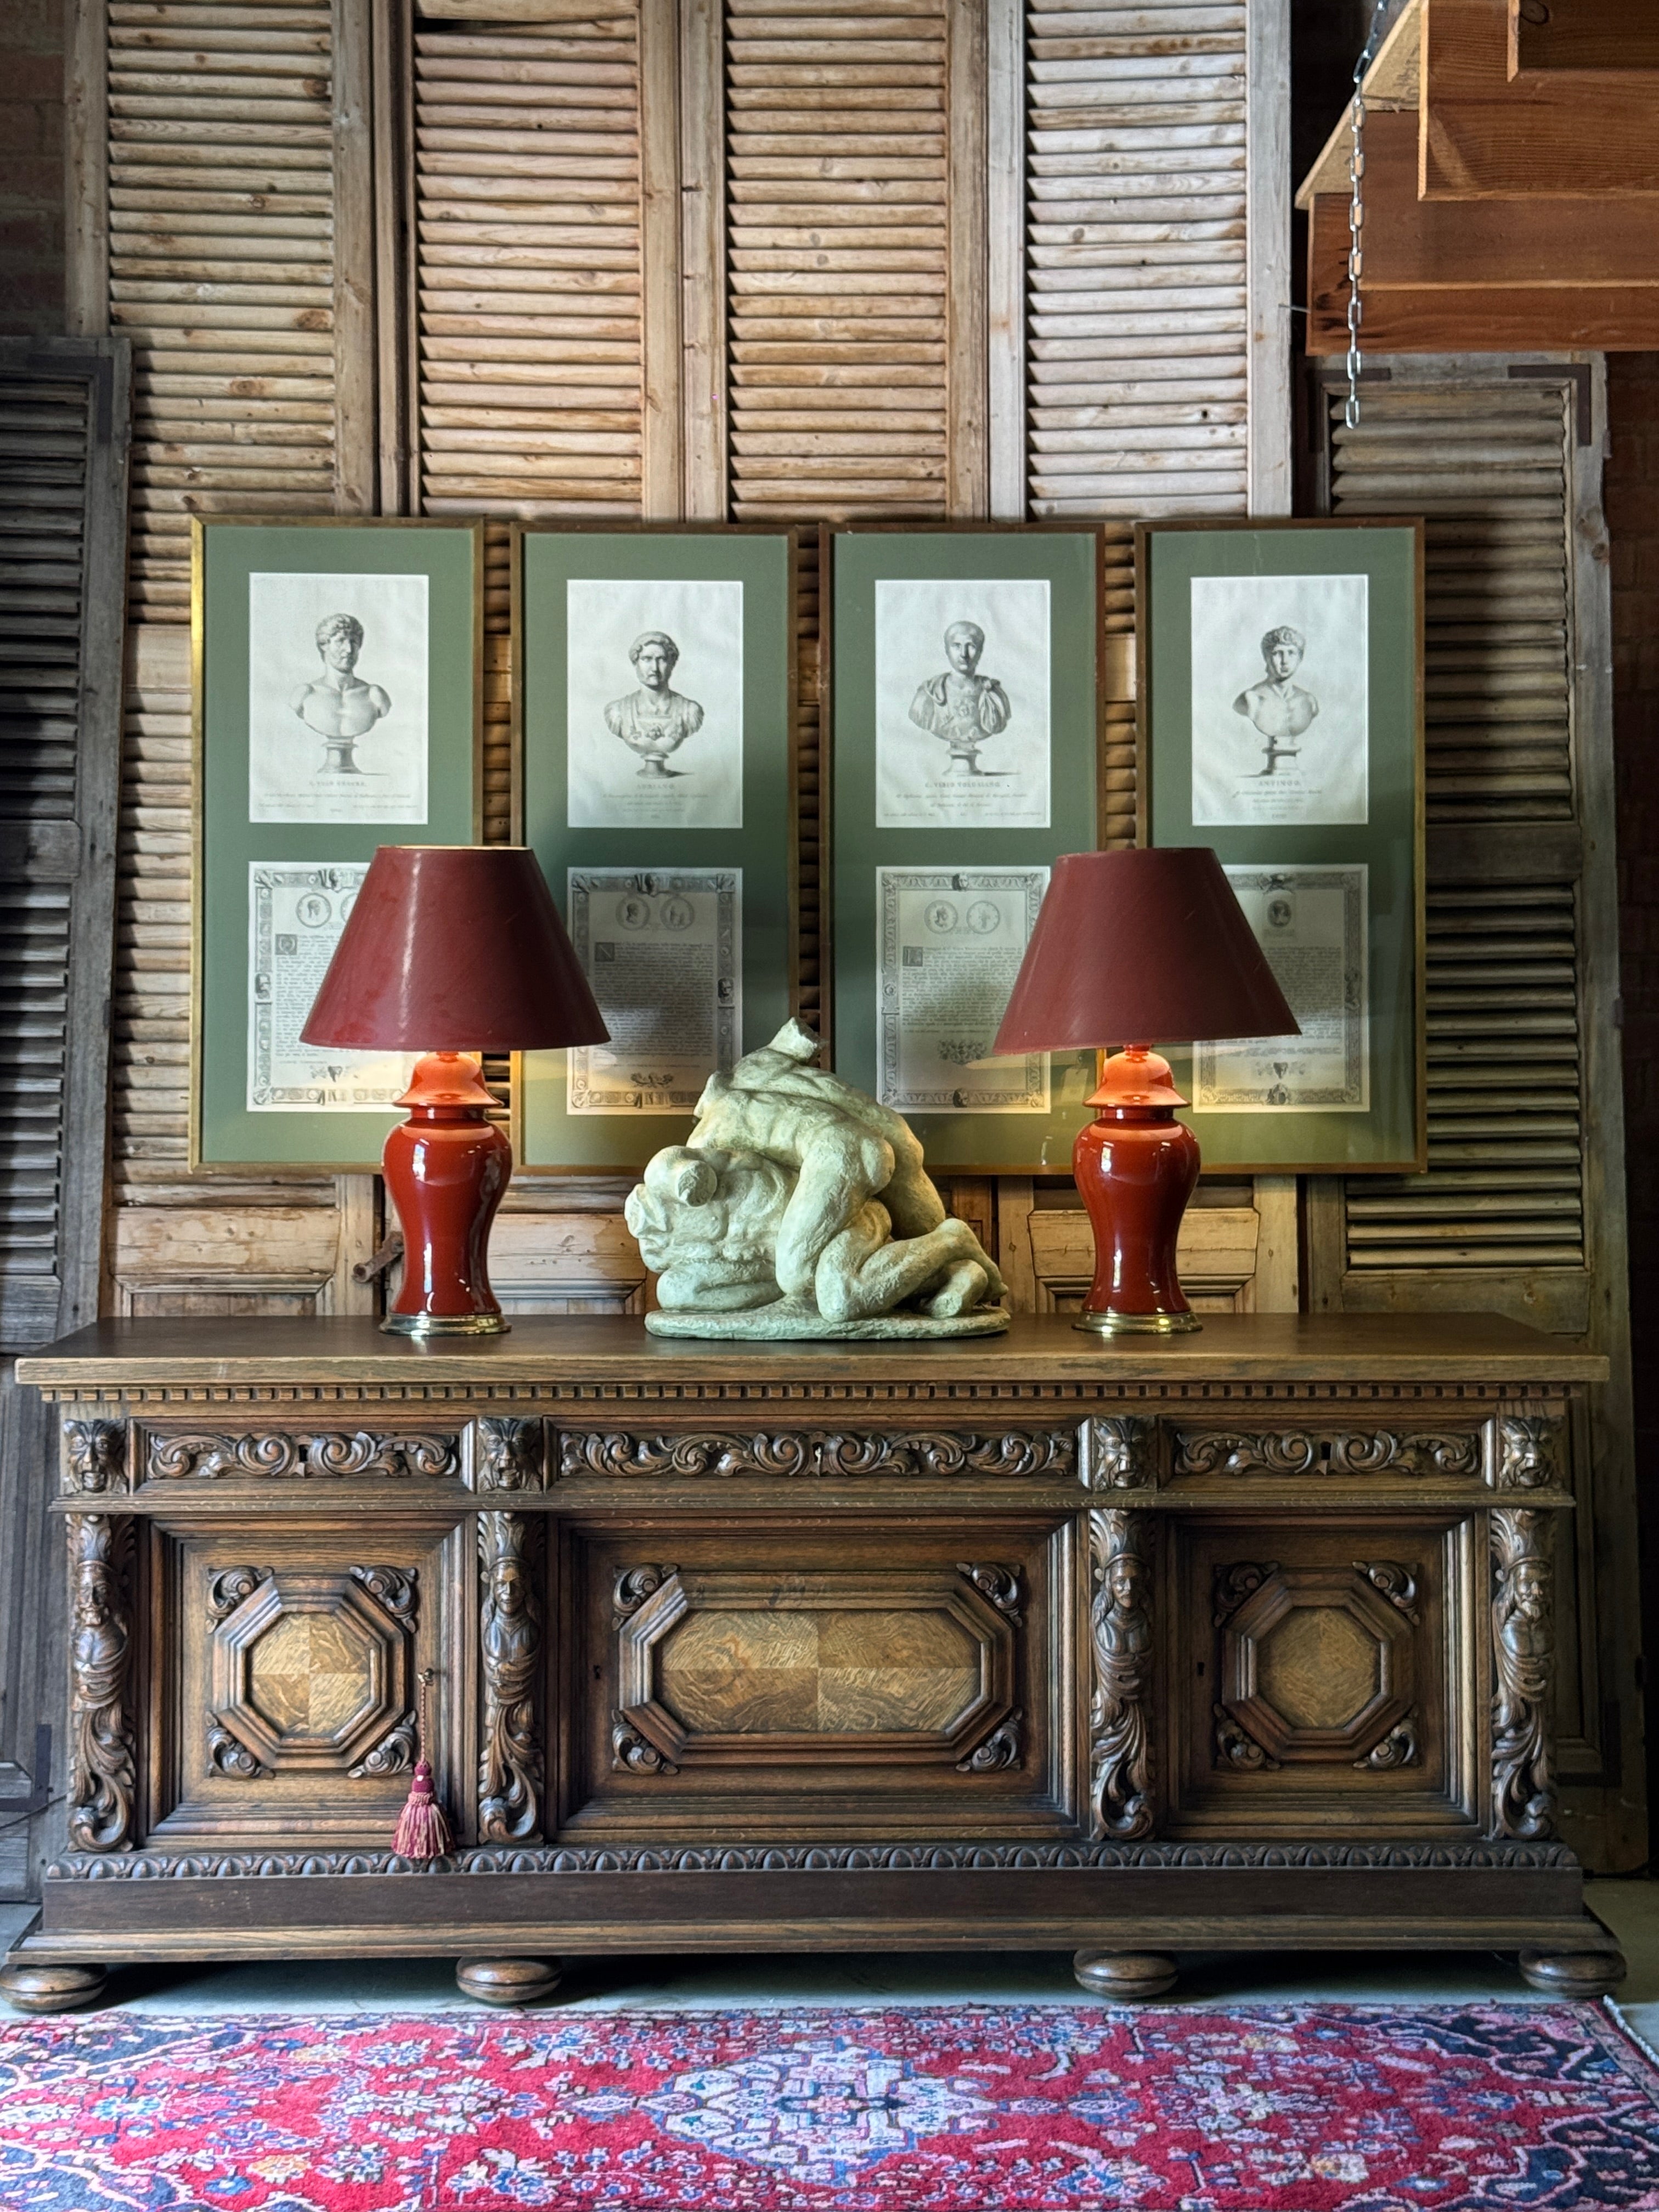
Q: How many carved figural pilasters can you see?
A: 4